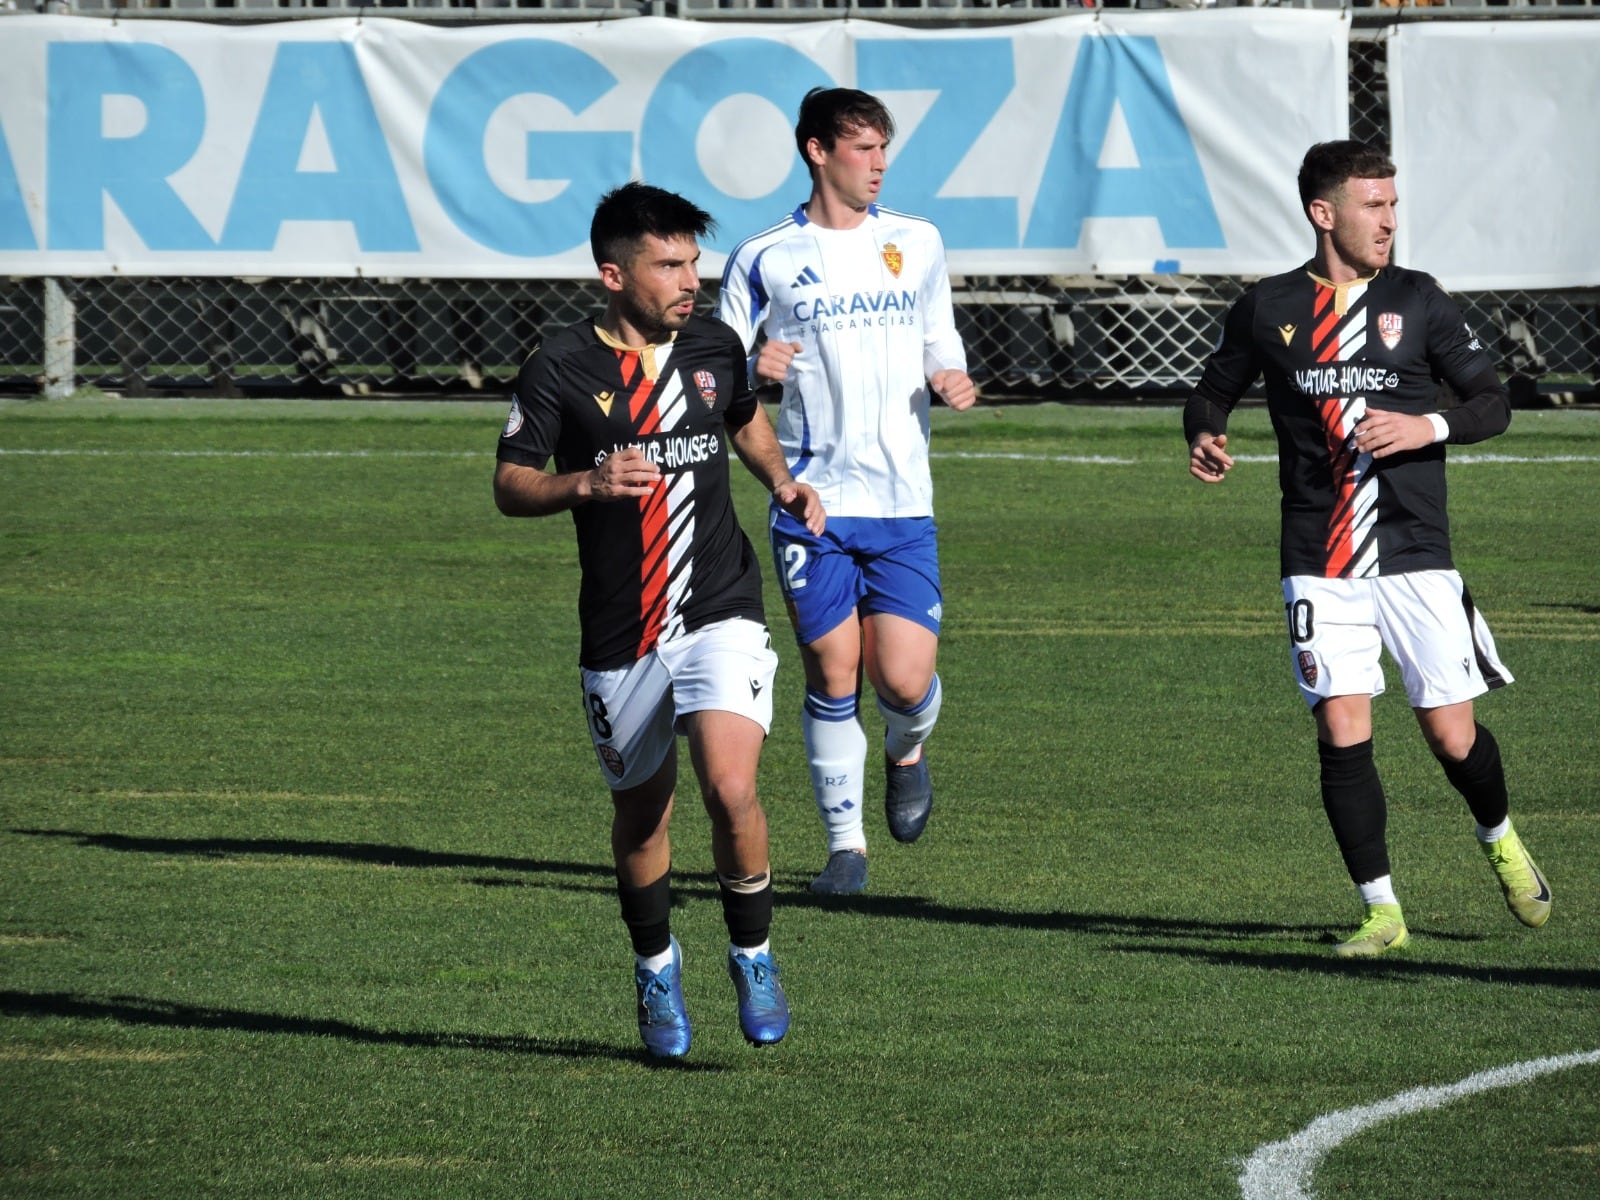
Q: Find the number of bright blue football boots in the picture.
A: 2